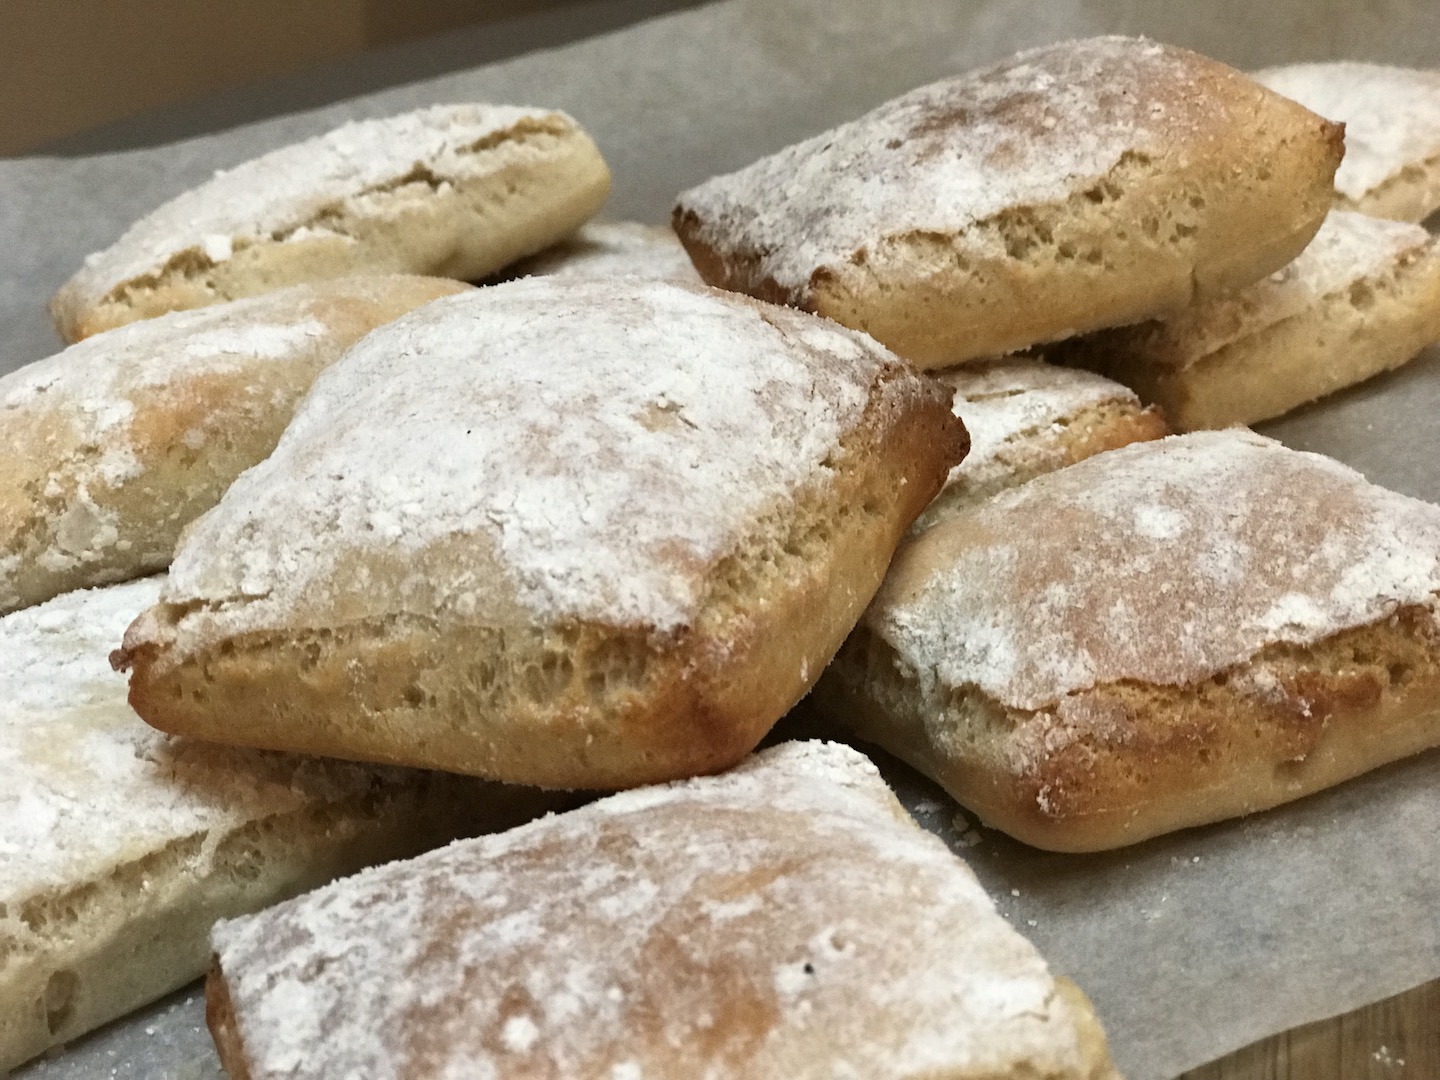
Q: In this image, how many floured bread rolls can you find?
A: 11